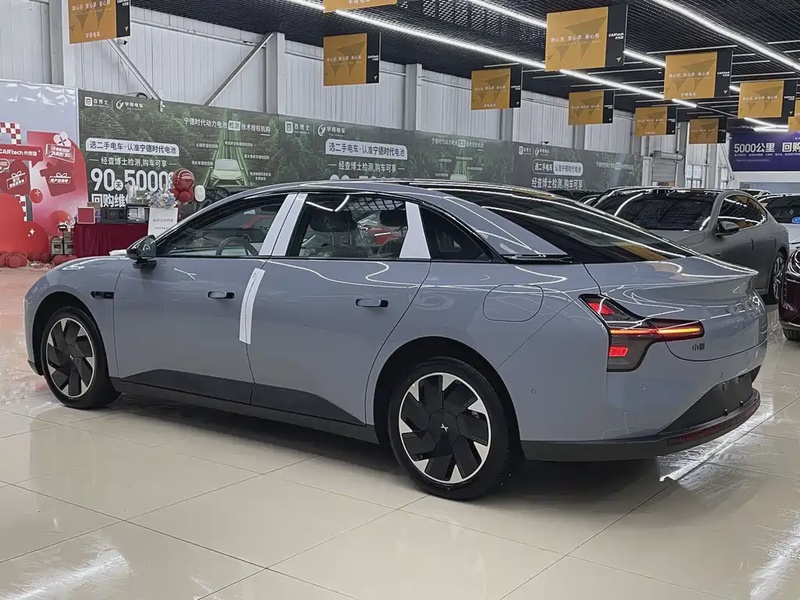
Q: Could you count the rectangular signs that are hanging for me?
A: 11